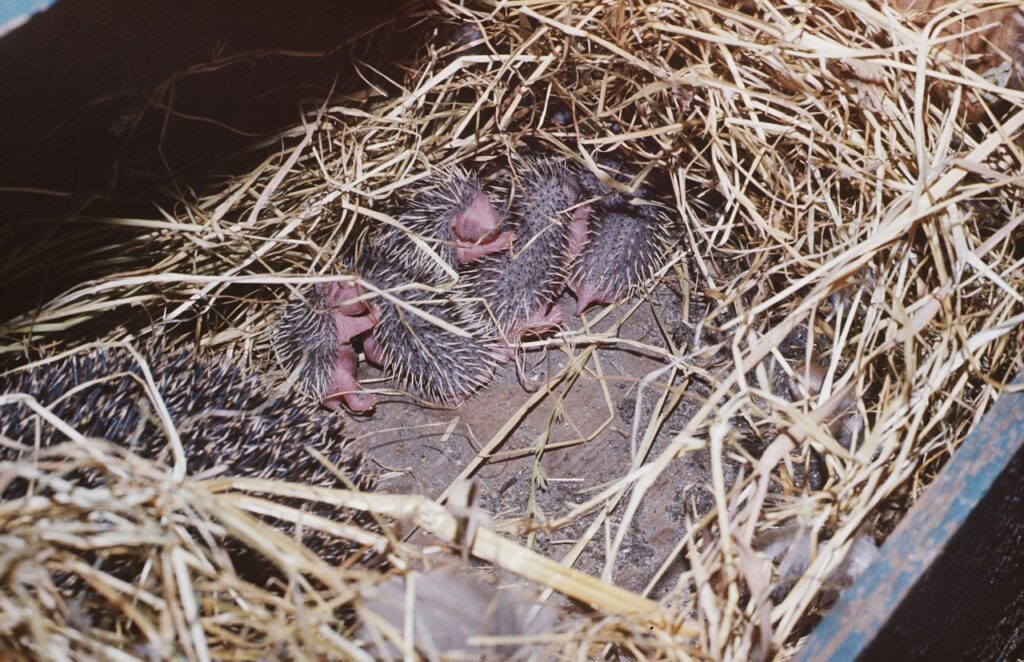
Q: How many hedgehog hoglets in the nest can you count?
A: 5